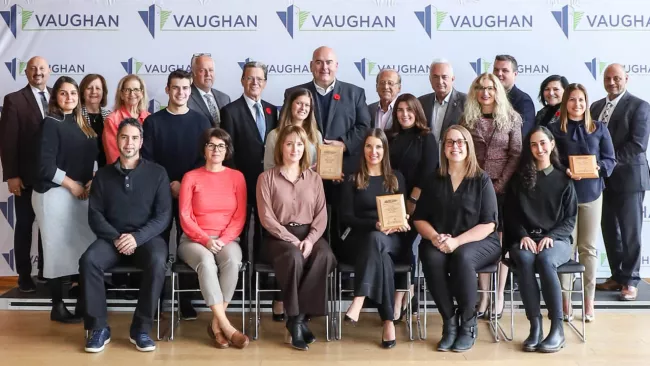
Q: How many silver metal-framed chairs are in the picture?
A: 6